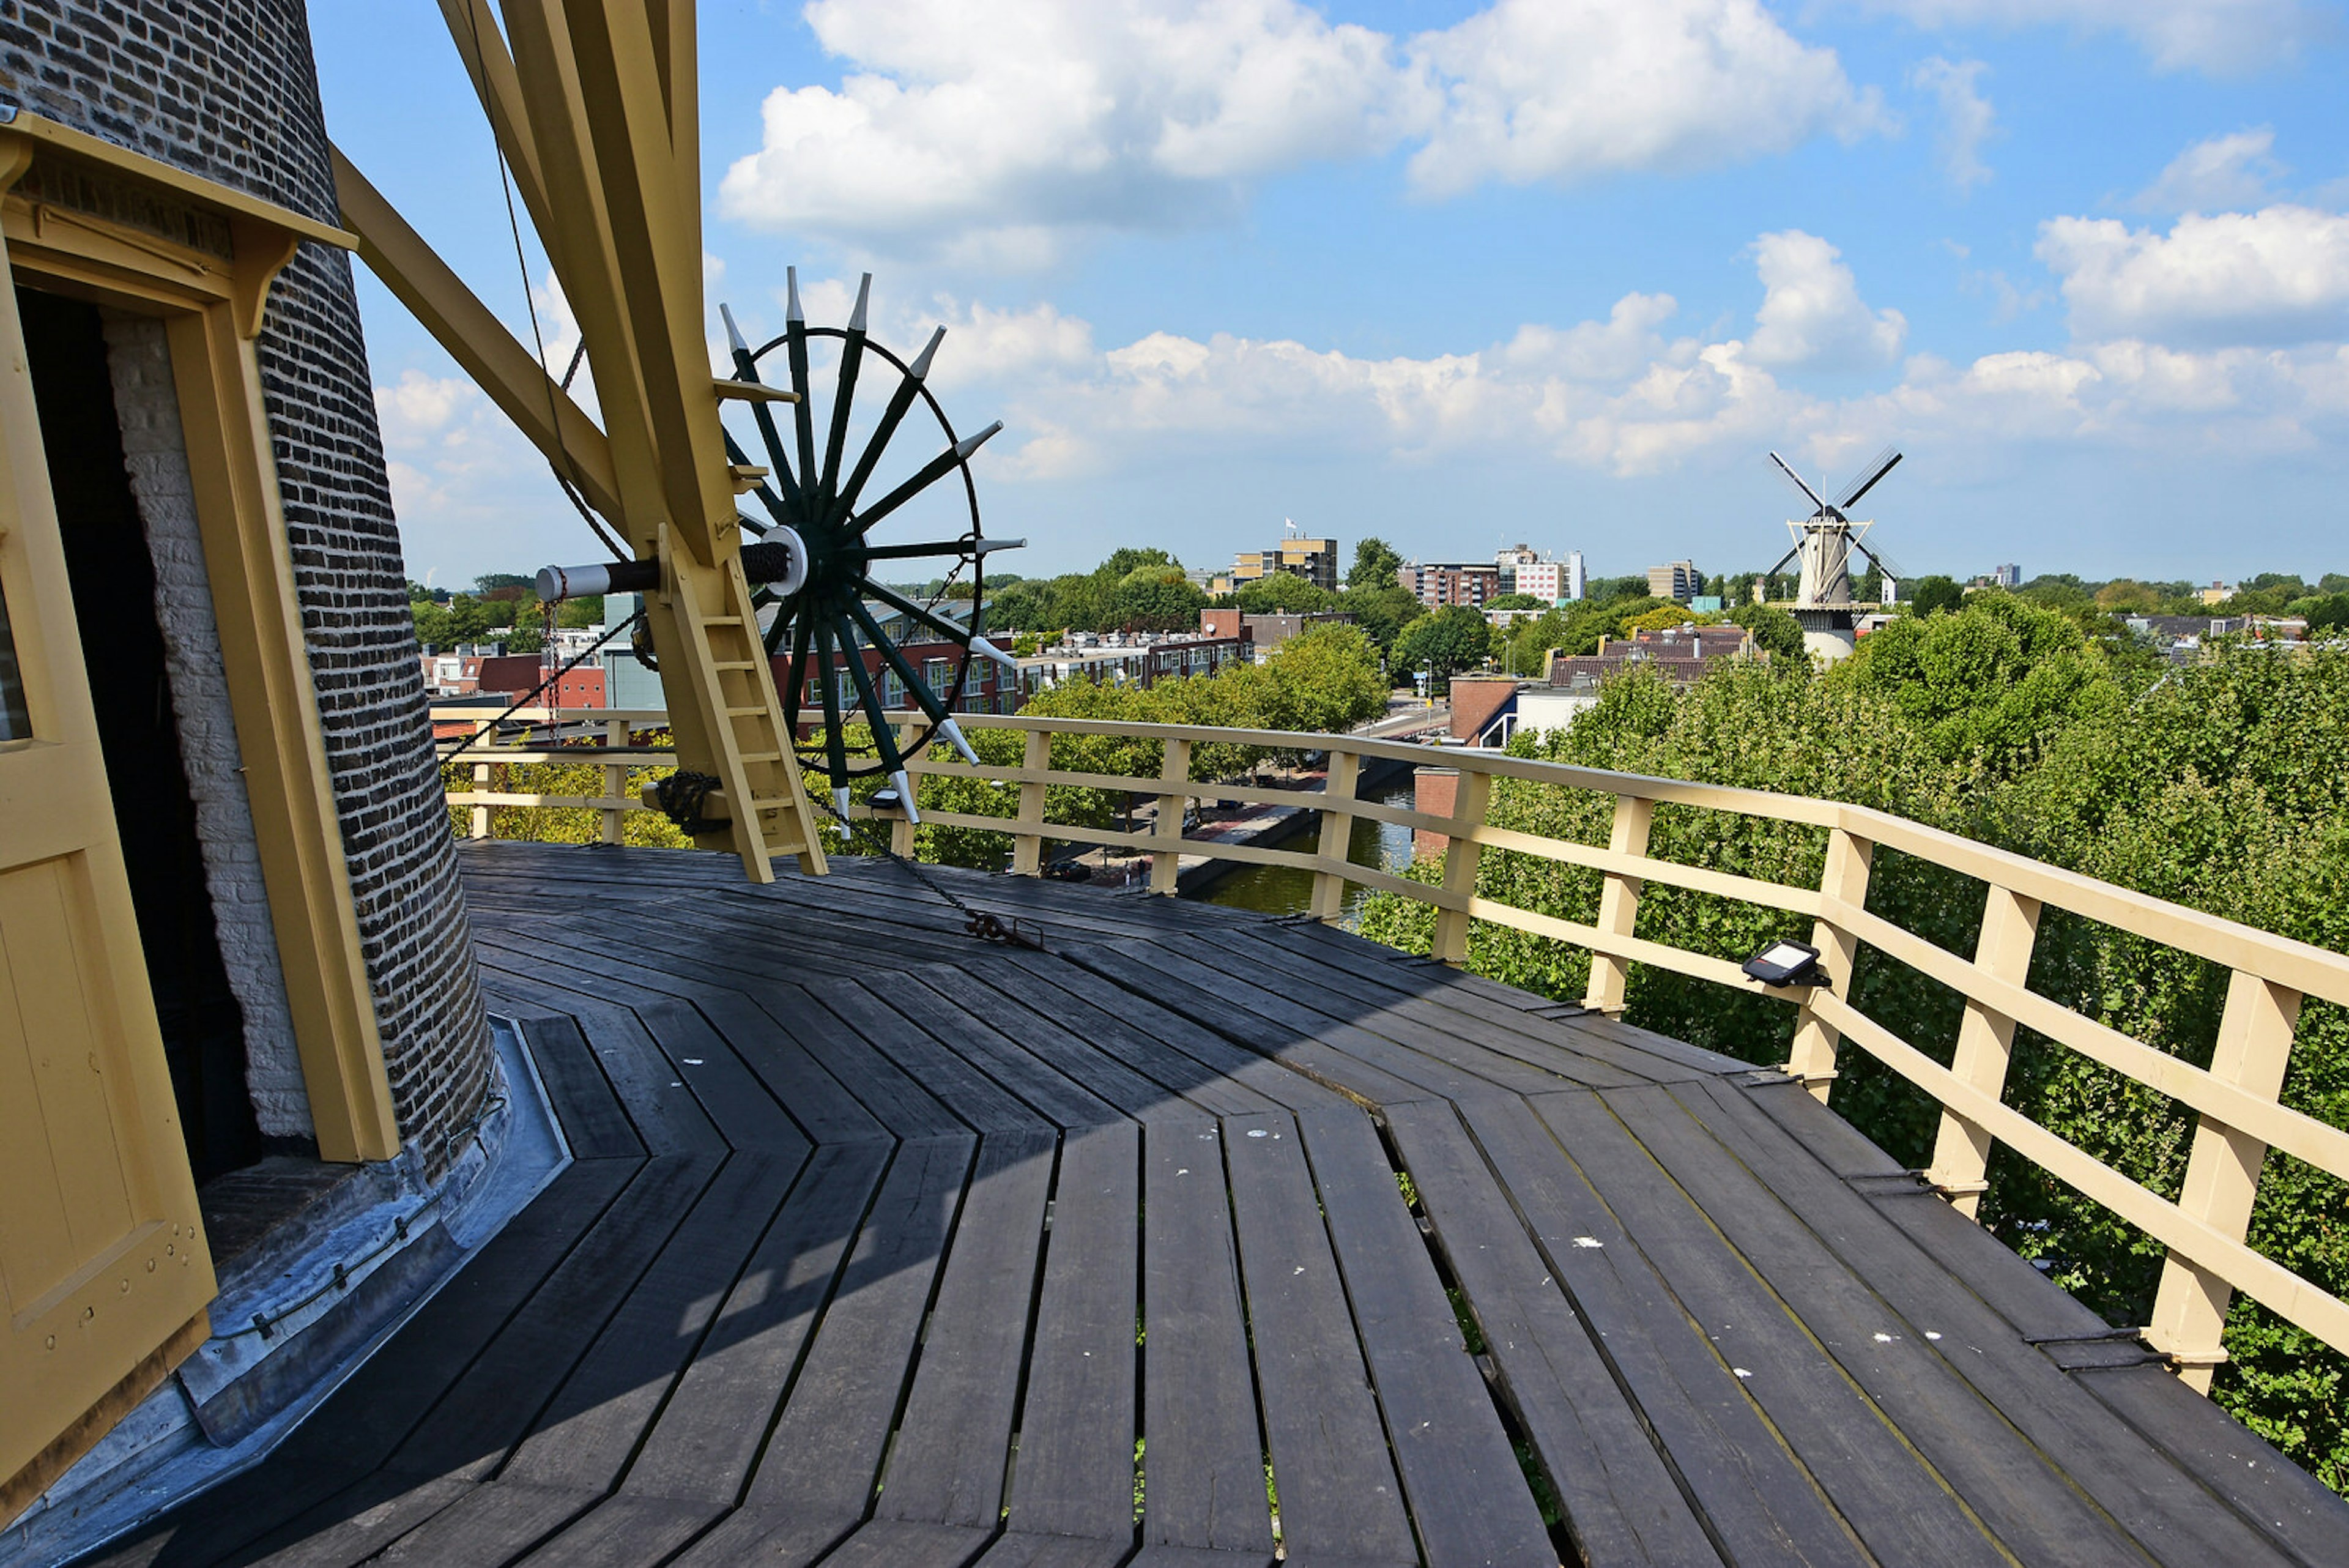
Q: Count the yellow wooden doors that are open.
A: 1